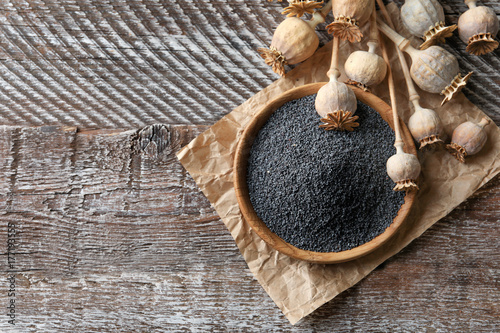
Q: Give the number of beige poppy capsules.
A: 11